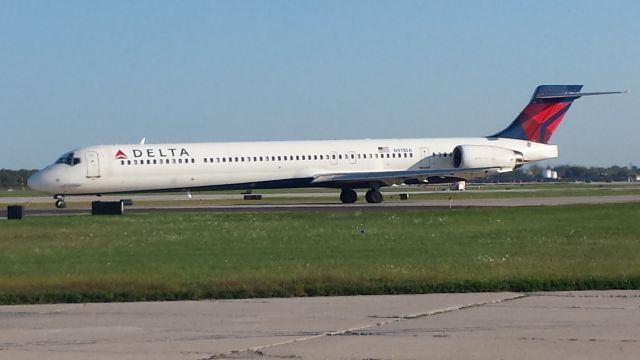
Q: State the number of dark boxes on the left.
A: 2